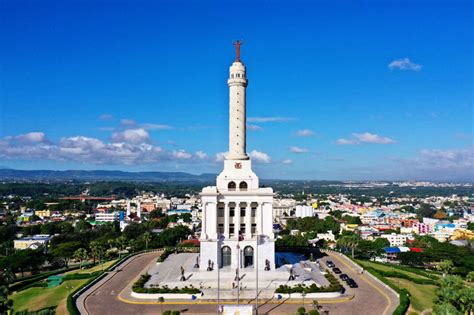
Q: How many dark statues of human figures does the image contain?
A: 6